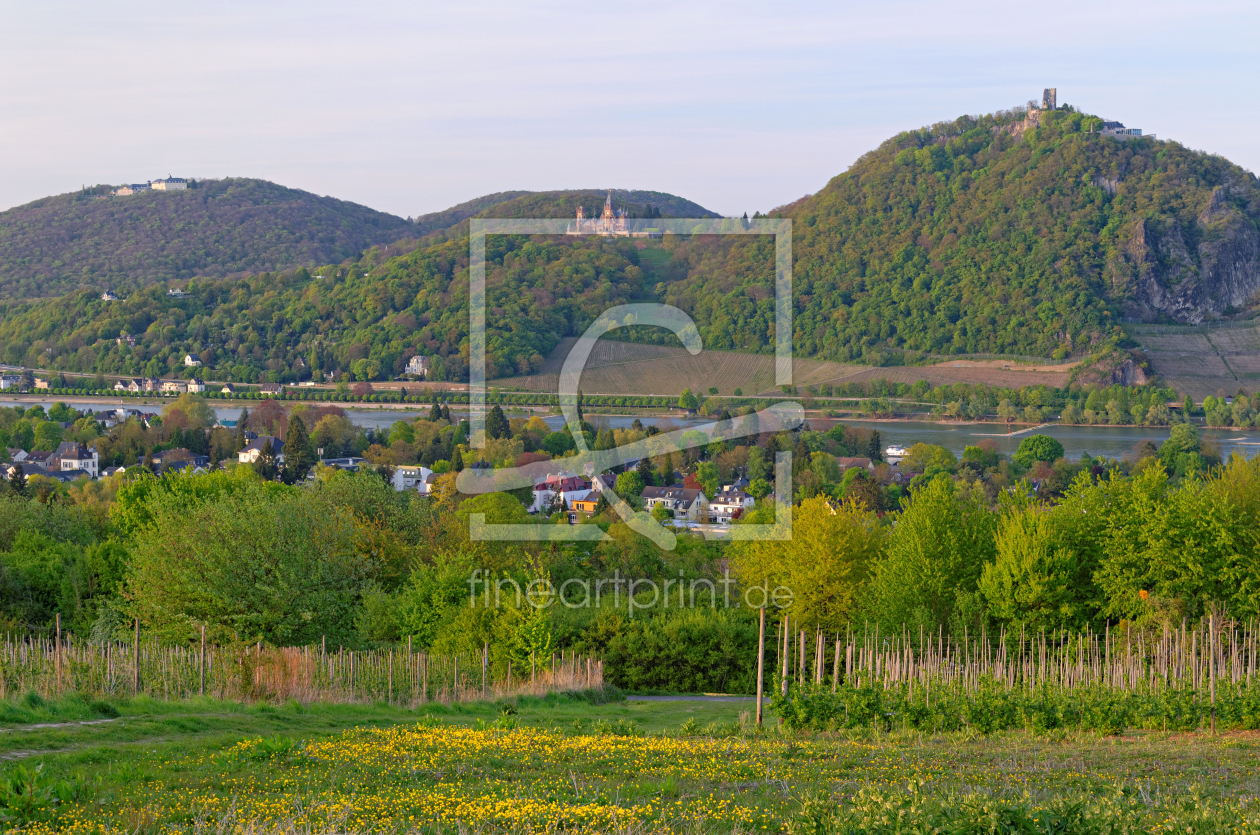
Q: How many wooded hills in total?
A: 3